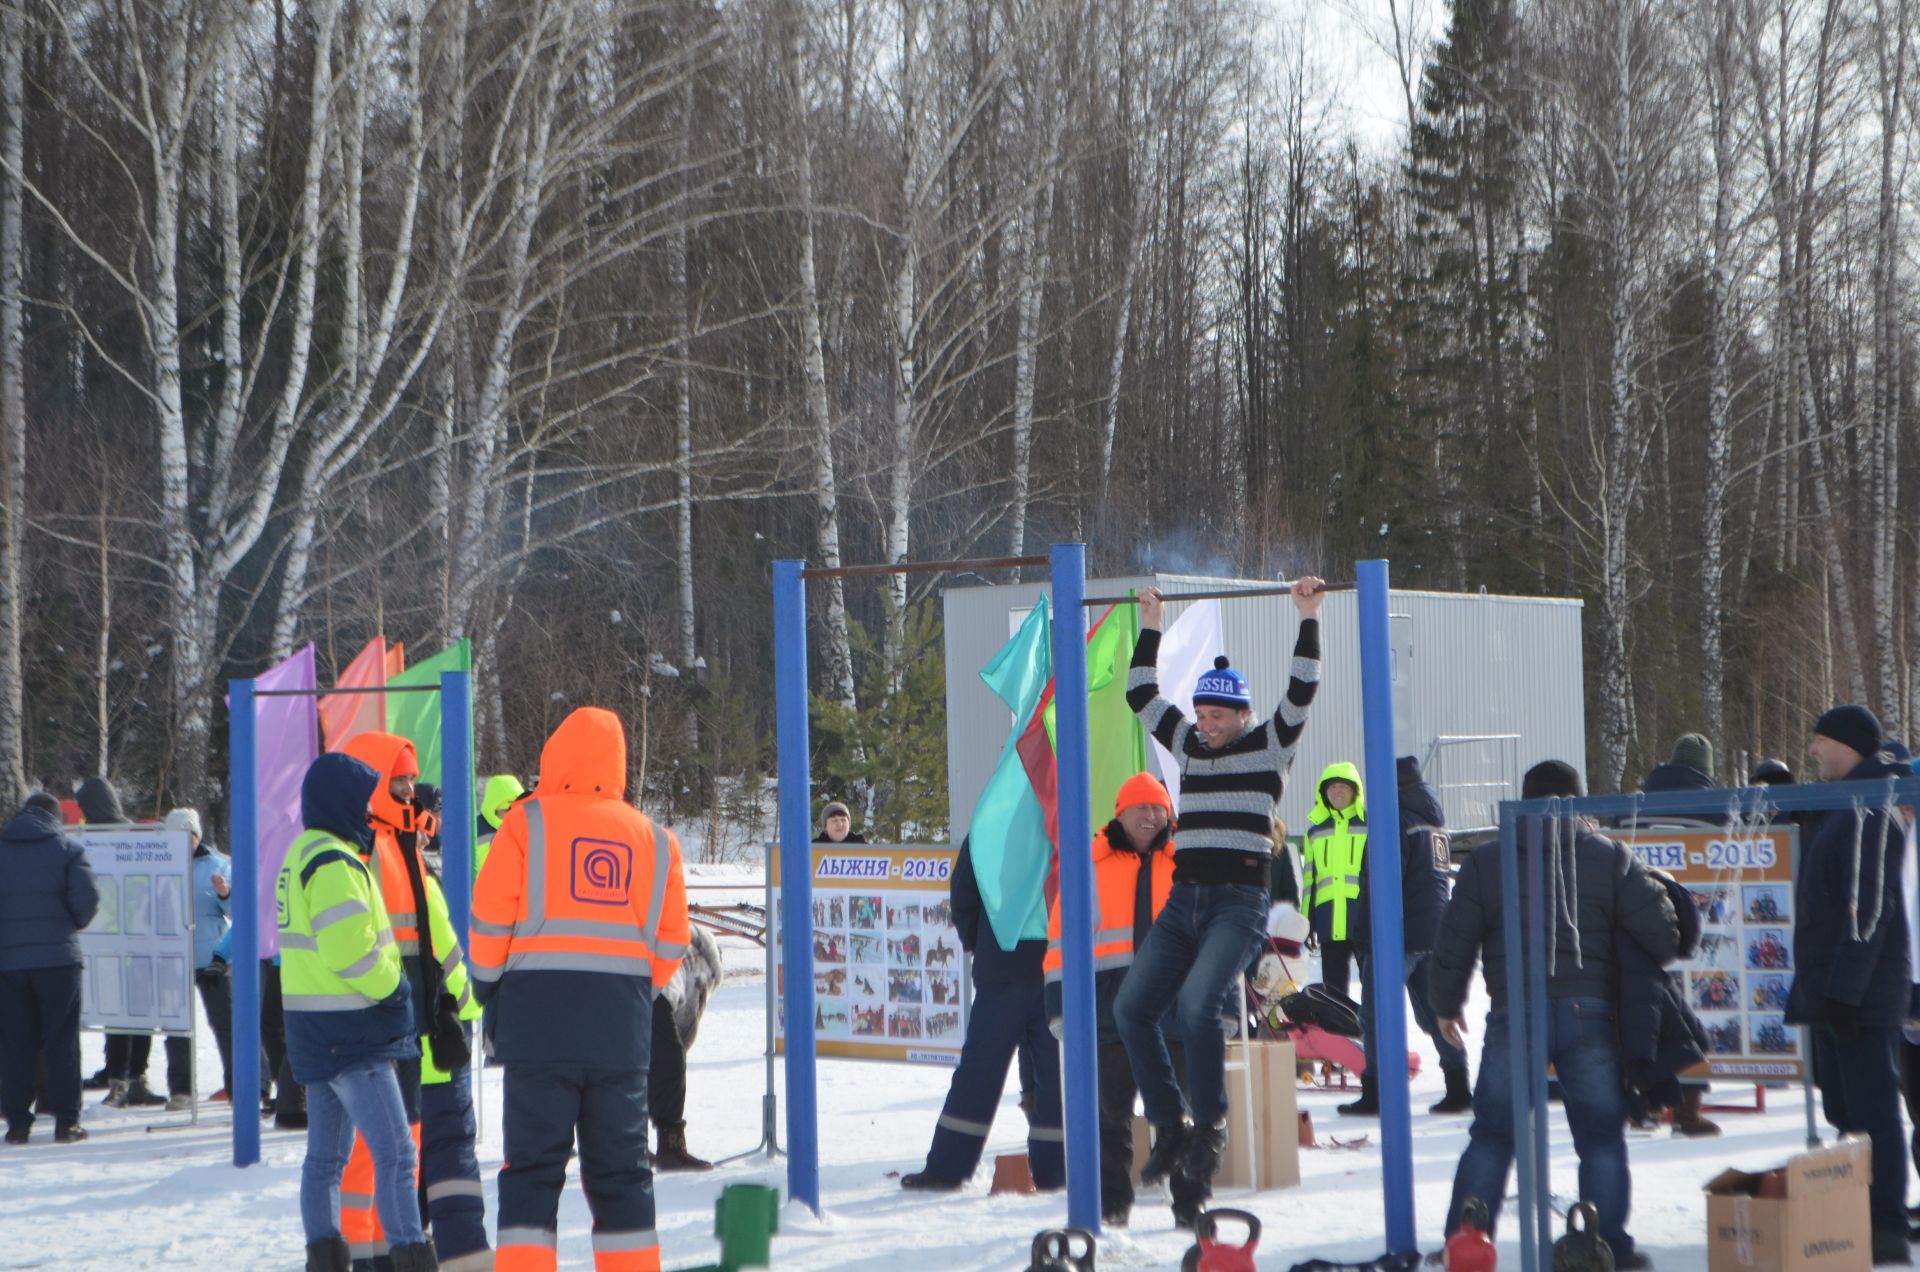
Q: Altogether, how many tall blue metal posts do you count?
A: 5